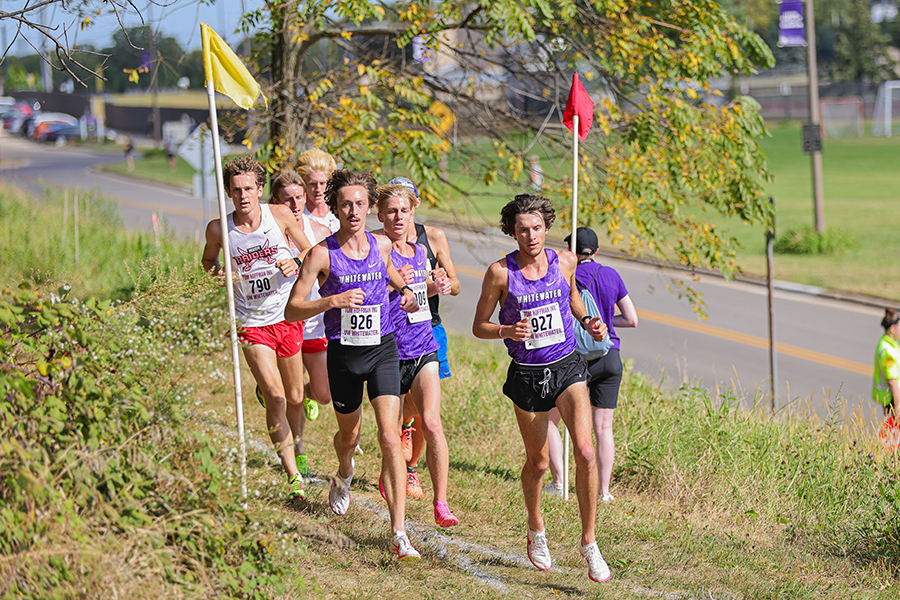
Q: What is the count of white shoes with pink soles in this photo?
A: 4